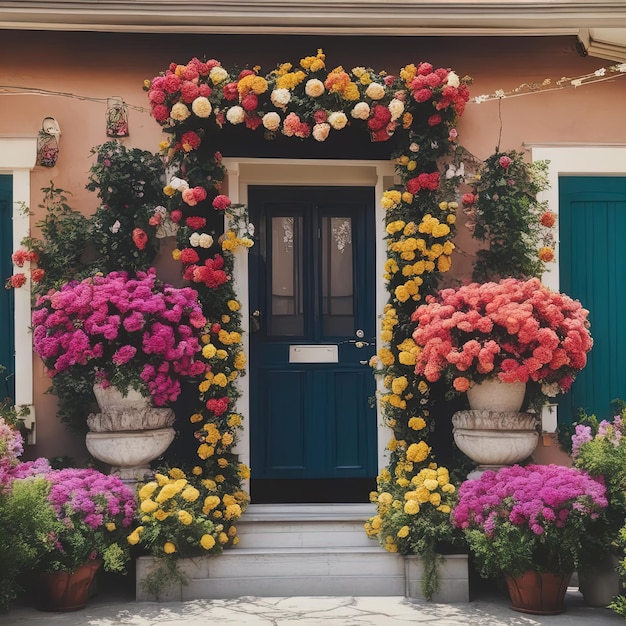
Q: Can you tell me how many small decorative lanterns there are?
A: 2